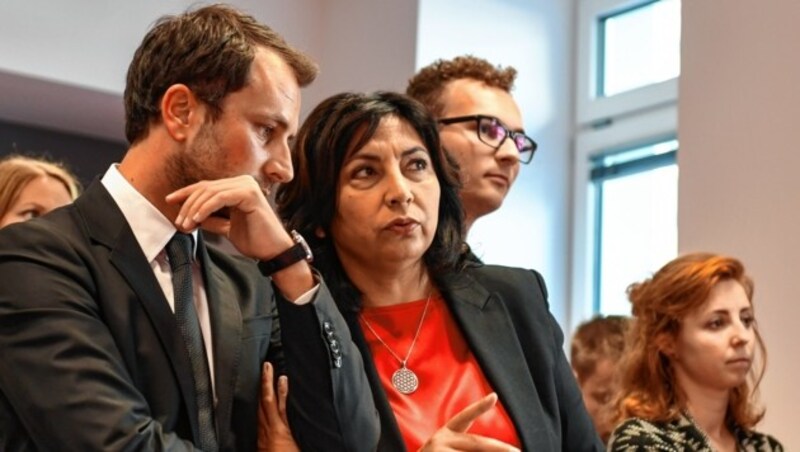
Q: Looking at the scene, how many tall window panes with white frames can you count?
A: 2